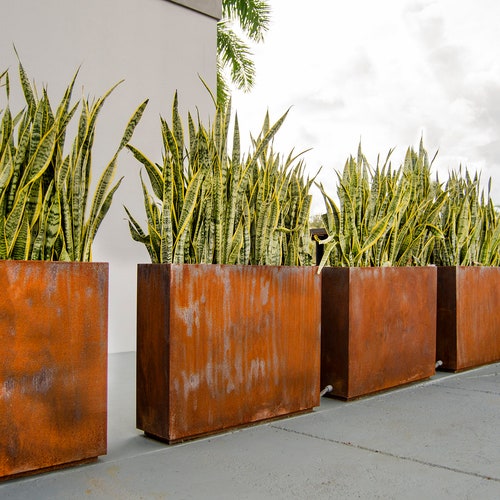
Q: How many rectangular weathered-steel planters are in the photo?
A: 4